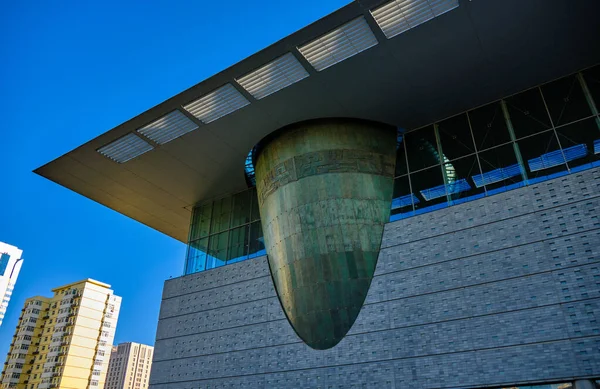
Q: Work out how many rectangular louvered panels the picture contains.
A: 6